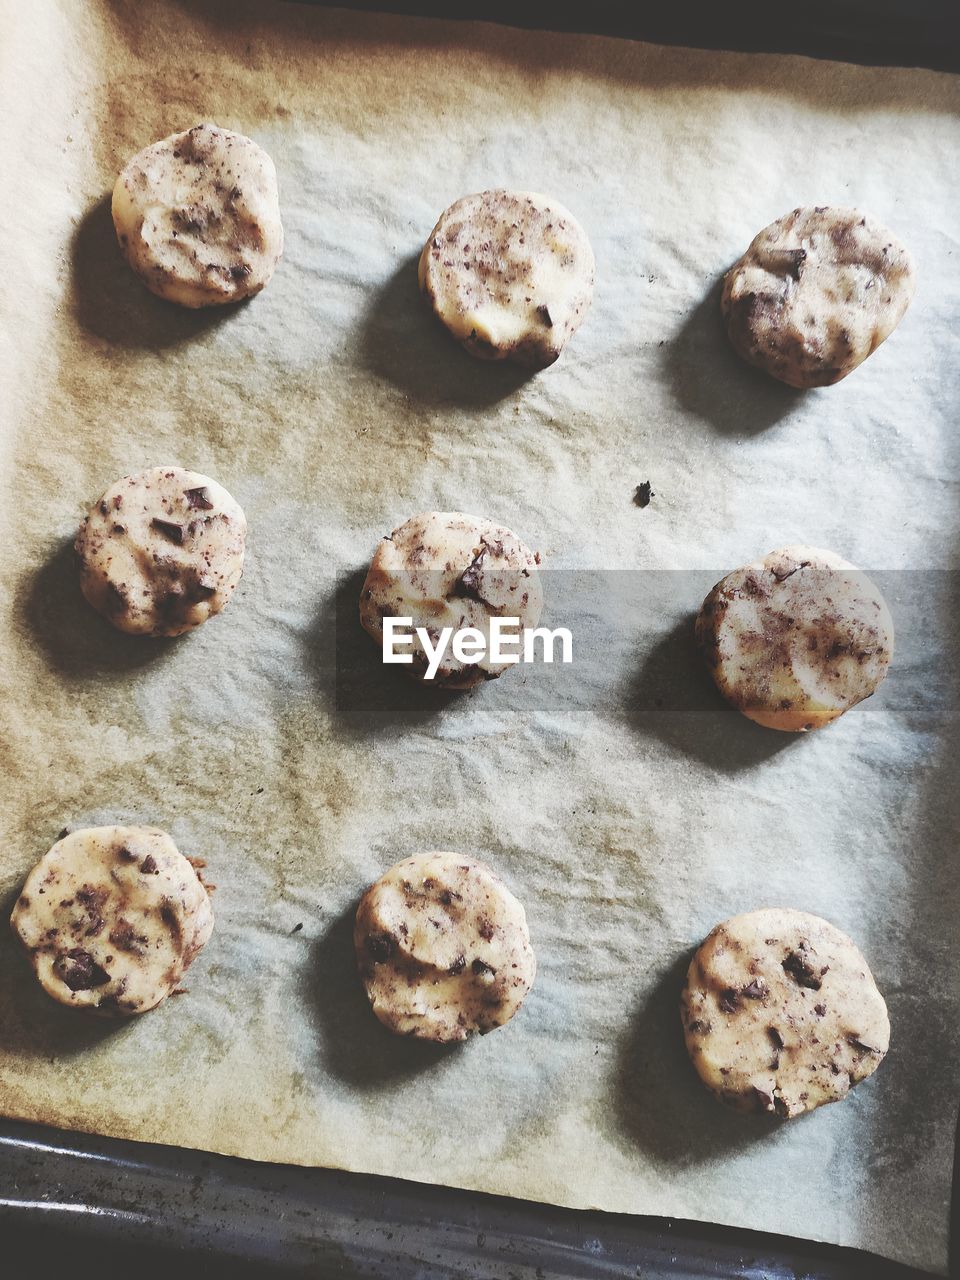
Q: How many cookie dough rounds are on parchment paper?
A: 9